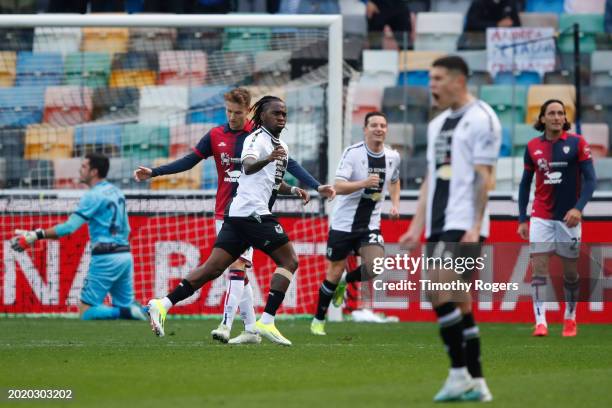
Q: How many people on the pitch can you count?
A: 6